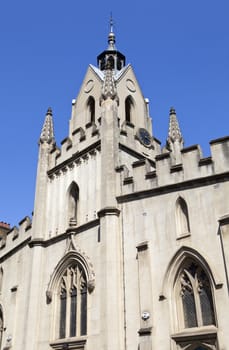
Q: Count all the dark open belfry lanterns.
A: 1